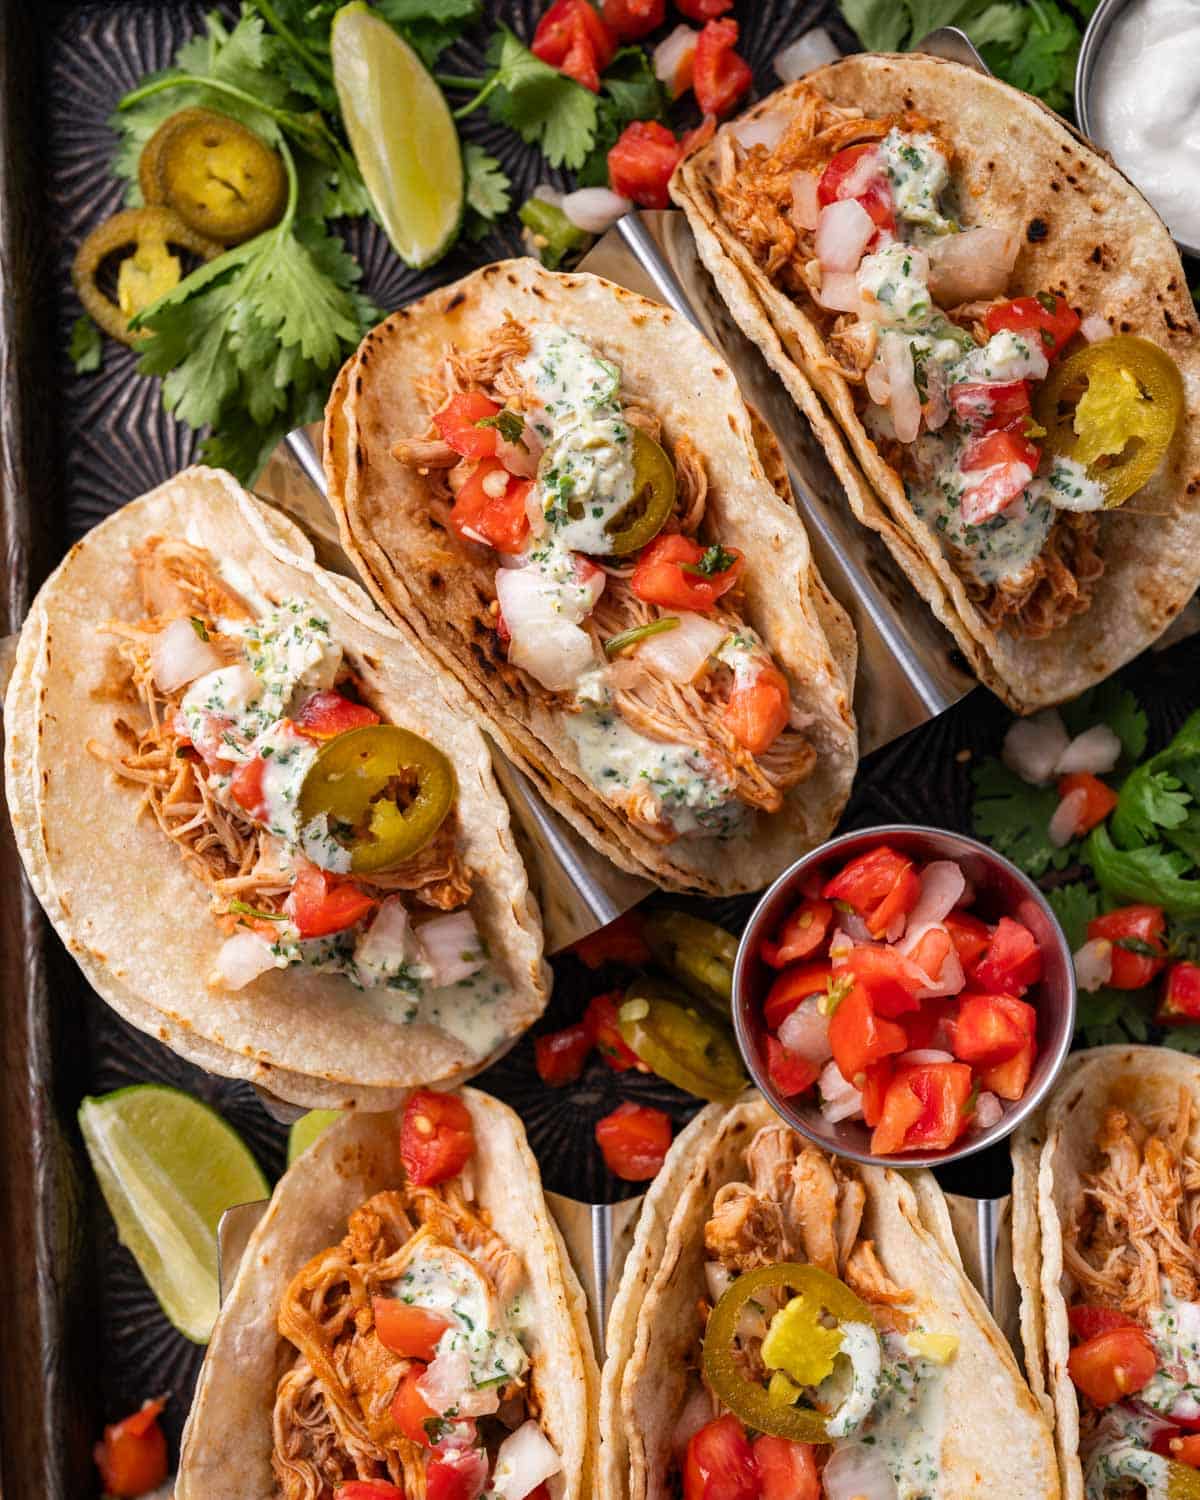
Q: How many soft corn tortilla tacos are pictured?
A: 6